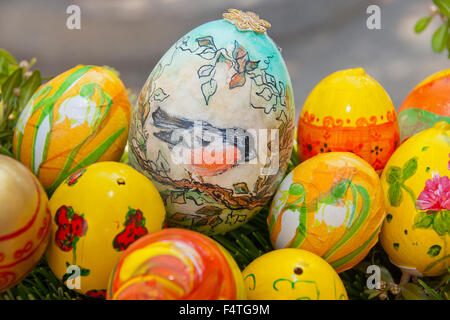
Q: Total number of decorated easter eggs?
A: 10